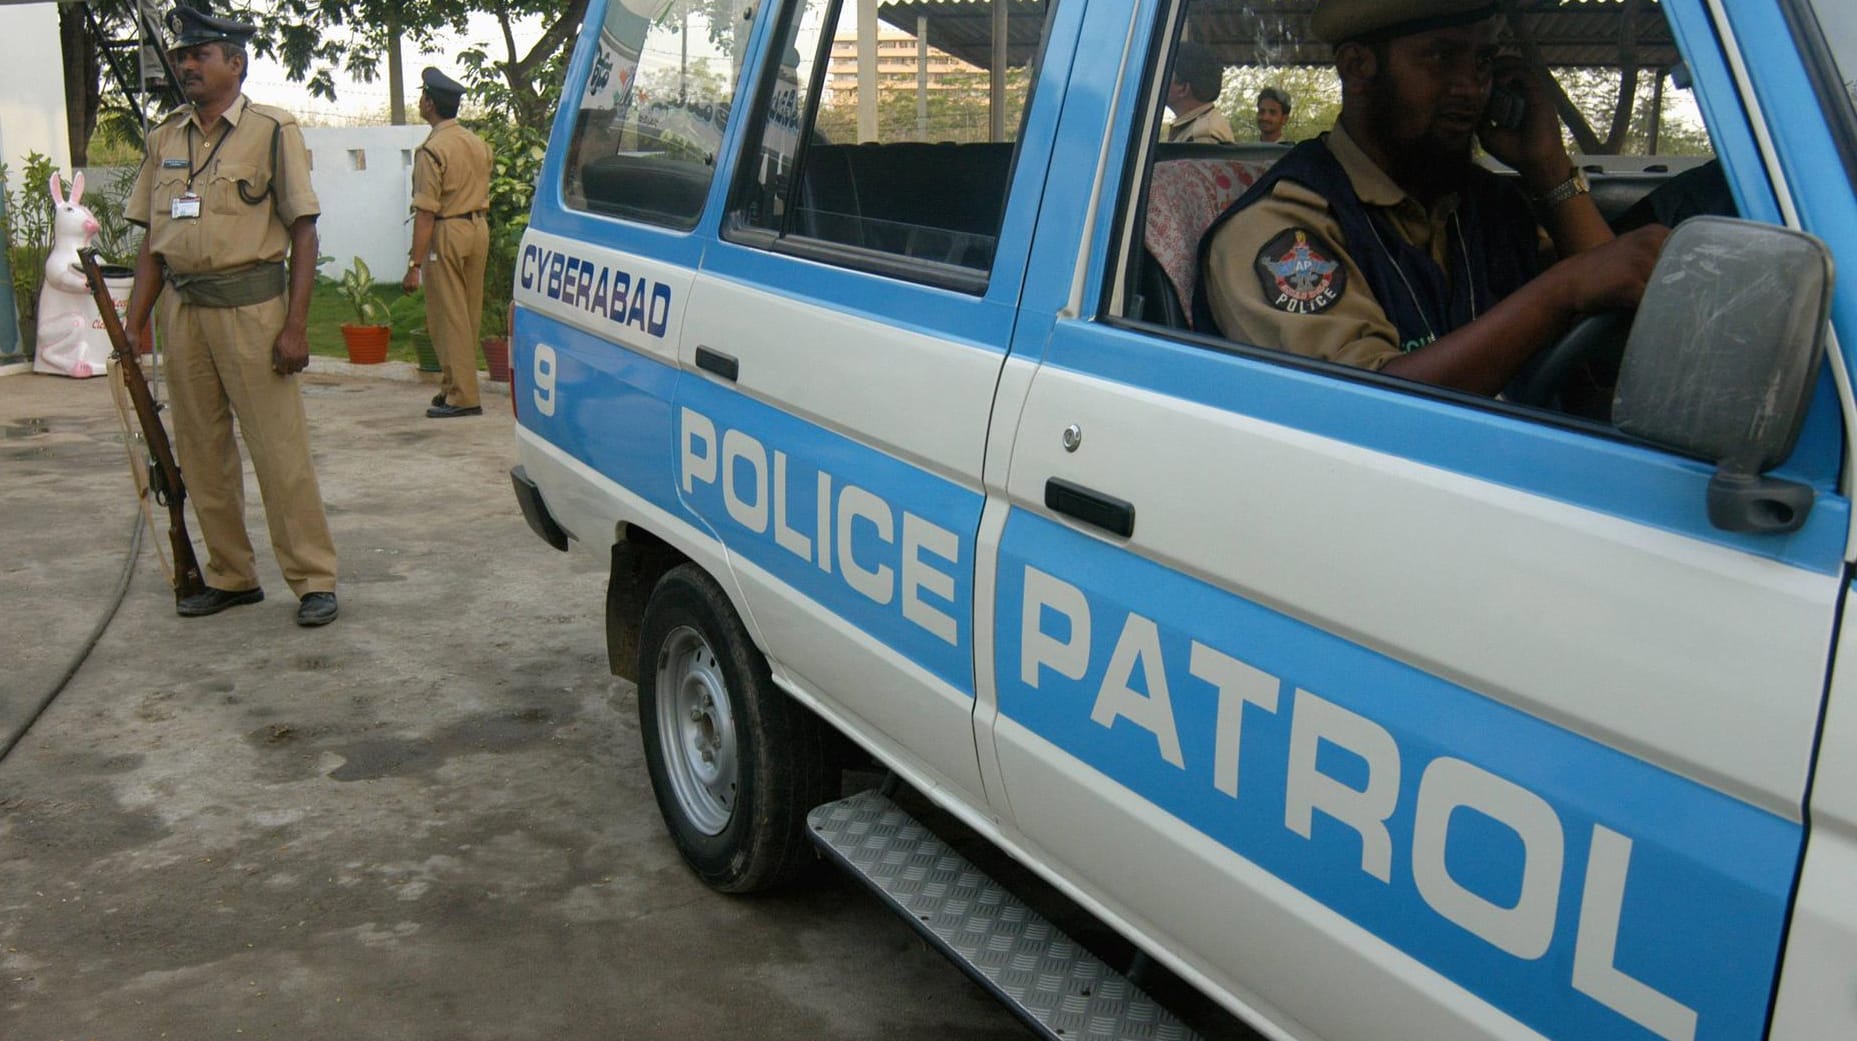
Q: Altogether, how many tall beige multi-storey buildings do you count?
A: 1